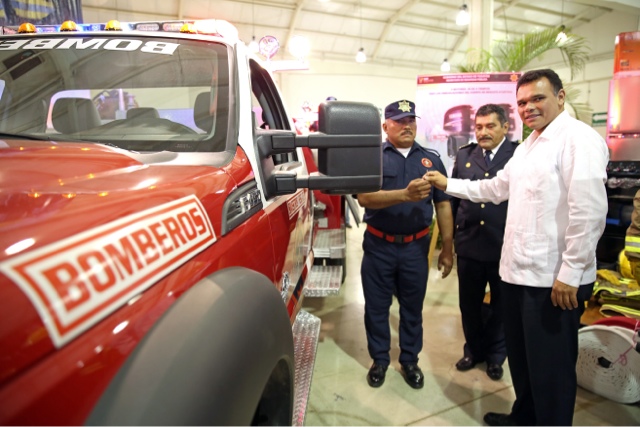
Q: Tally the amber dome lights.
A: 4